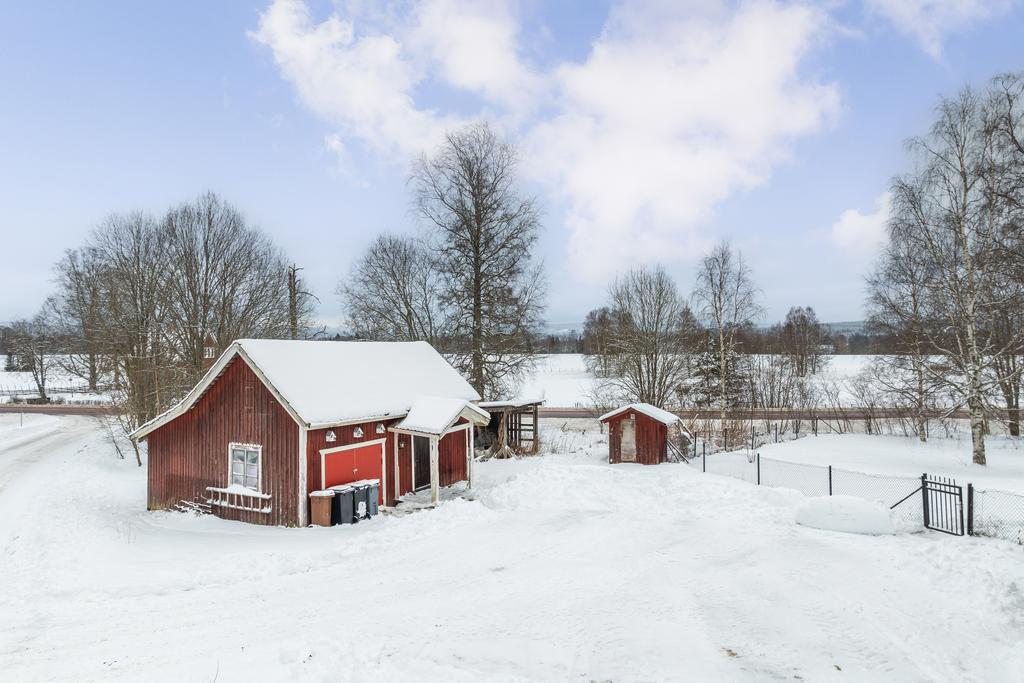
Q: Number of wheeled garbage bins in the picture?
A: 4